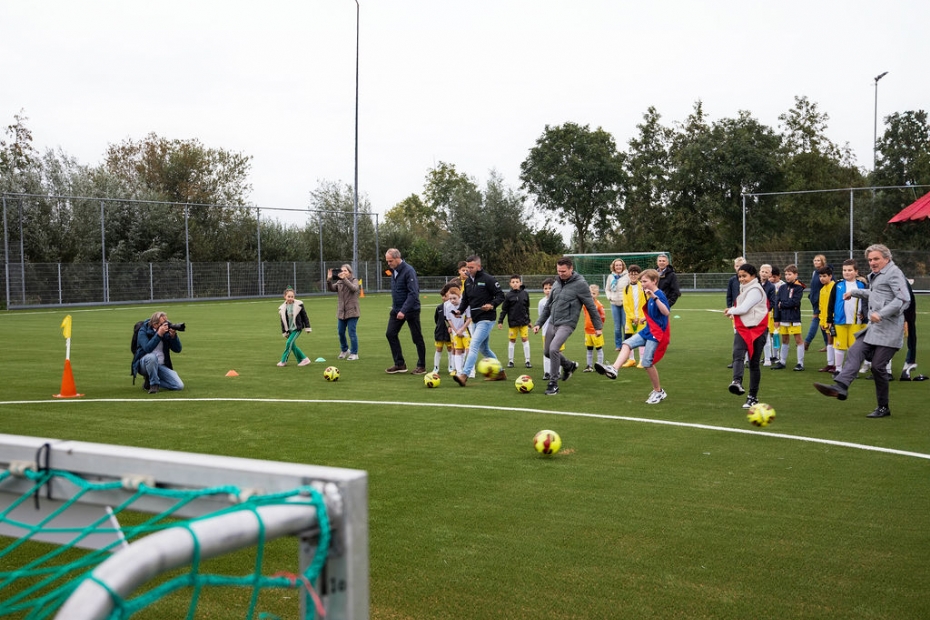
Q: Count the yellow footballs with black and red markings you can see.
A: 6